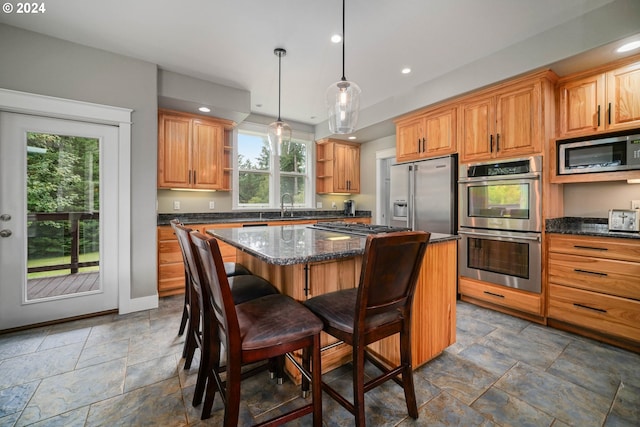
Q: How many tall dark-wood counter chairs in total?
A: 4